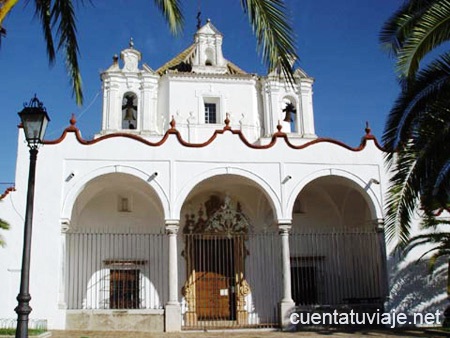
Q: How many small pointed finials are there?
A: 5